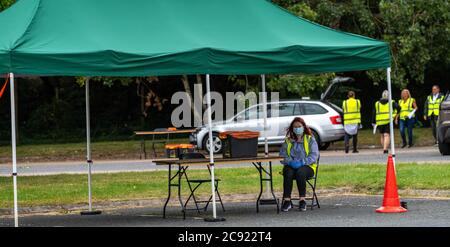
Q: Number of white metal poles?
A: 5